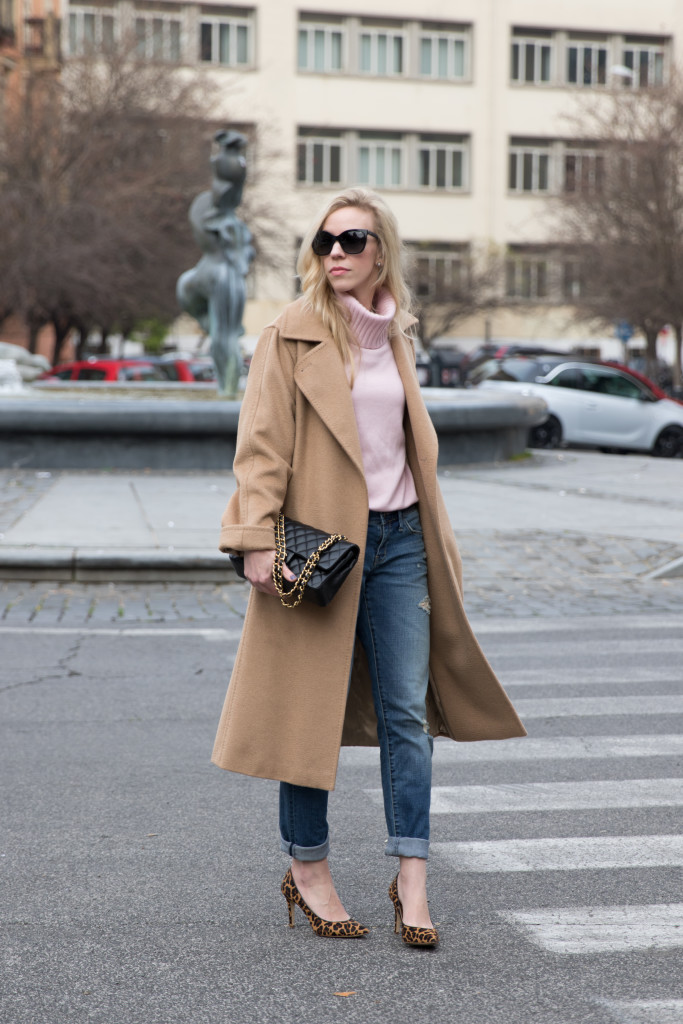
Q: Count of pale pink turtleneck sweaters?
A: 1